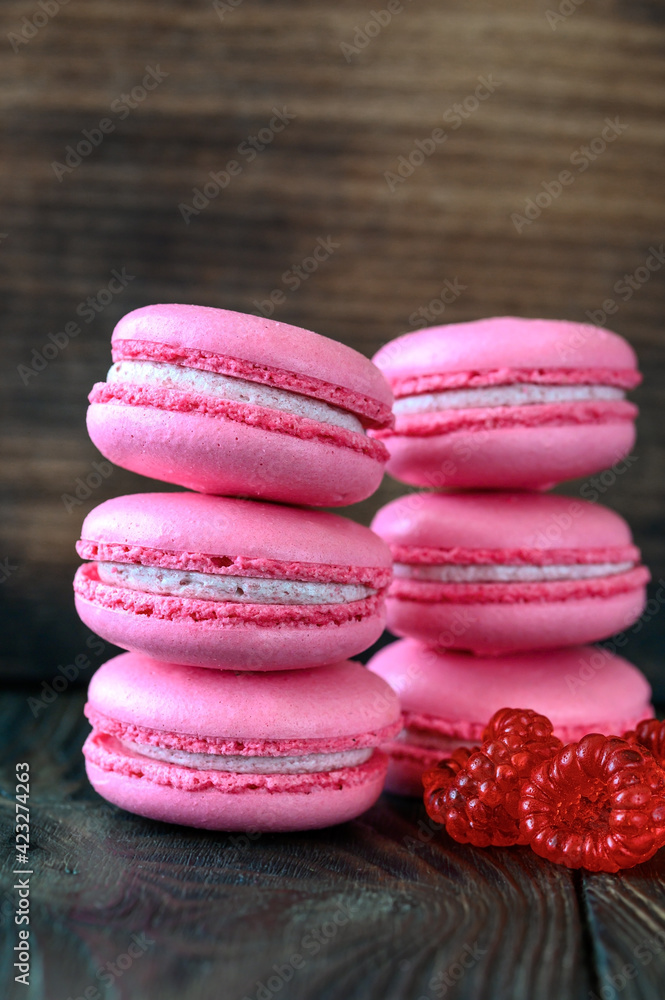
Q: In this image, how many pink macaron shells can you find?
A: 12